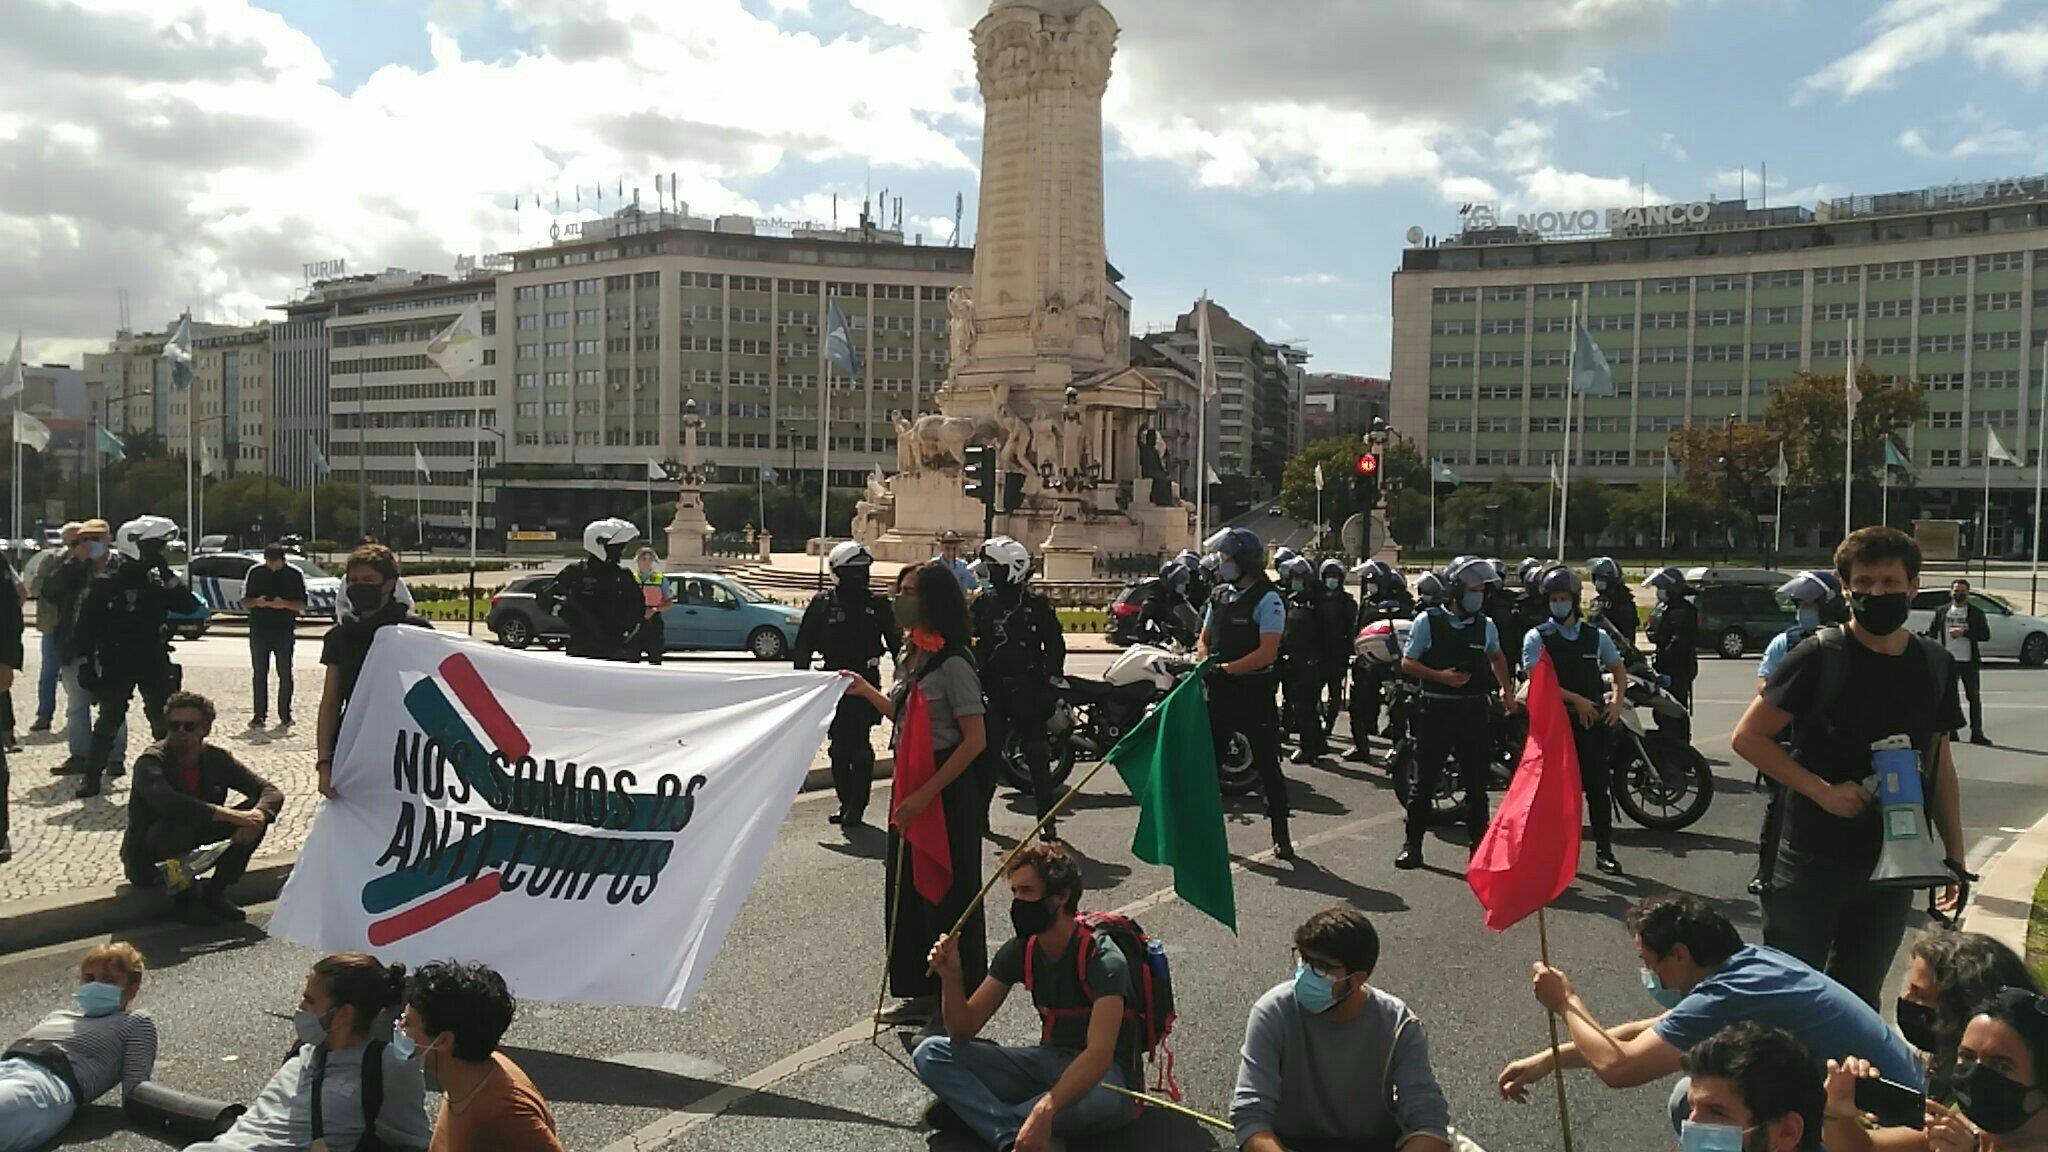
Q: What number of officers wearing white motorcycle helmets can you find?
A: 4